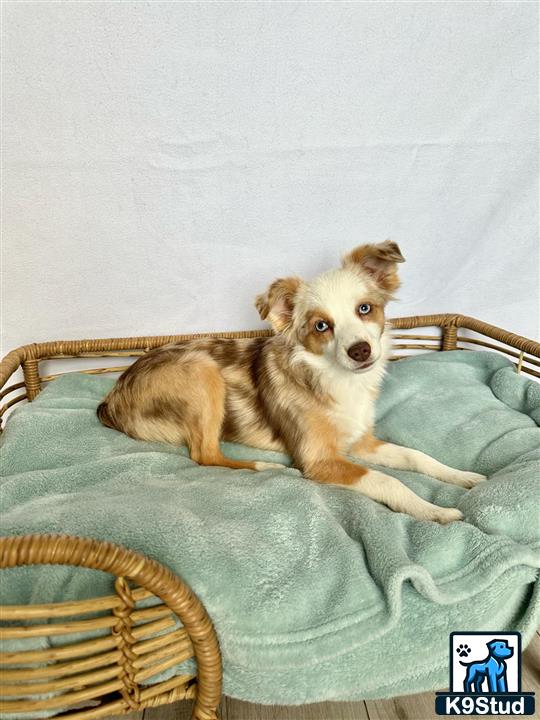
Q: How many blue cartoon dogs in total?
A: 1